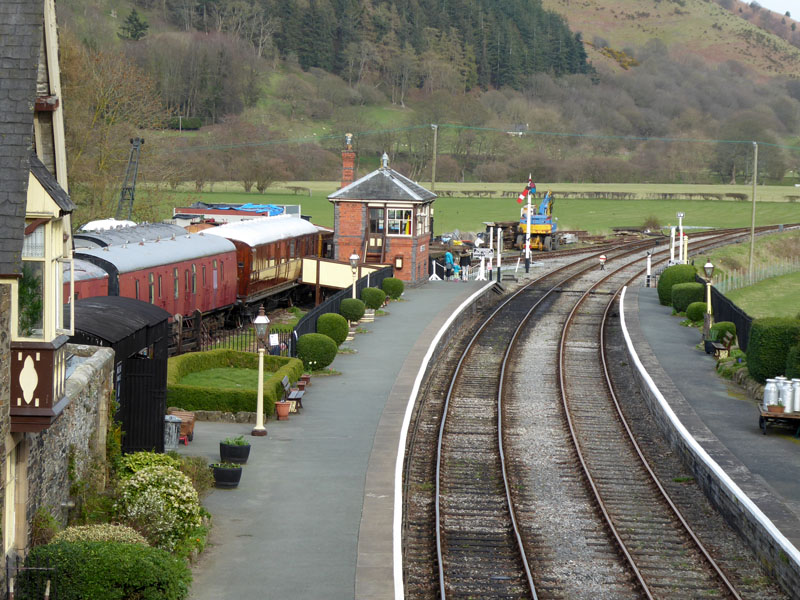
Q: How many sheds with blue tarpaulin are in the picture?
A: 1